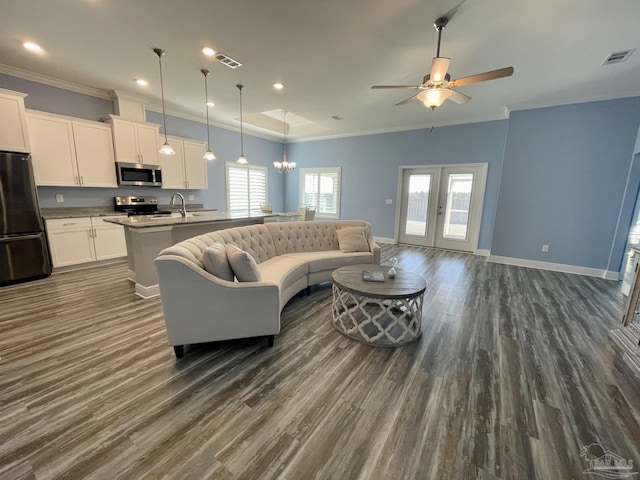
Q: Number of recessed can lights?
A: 5